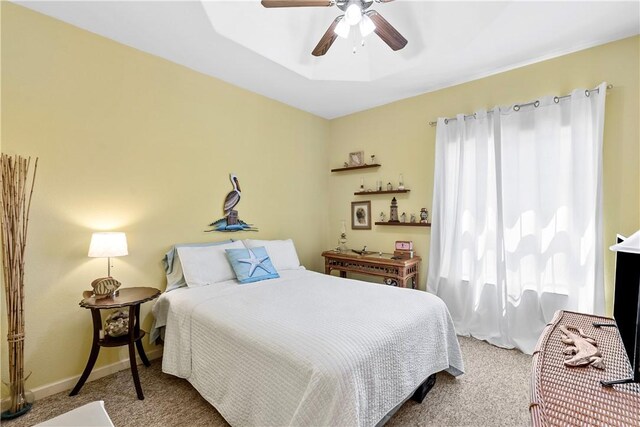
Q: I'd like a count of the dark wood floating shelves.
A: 3